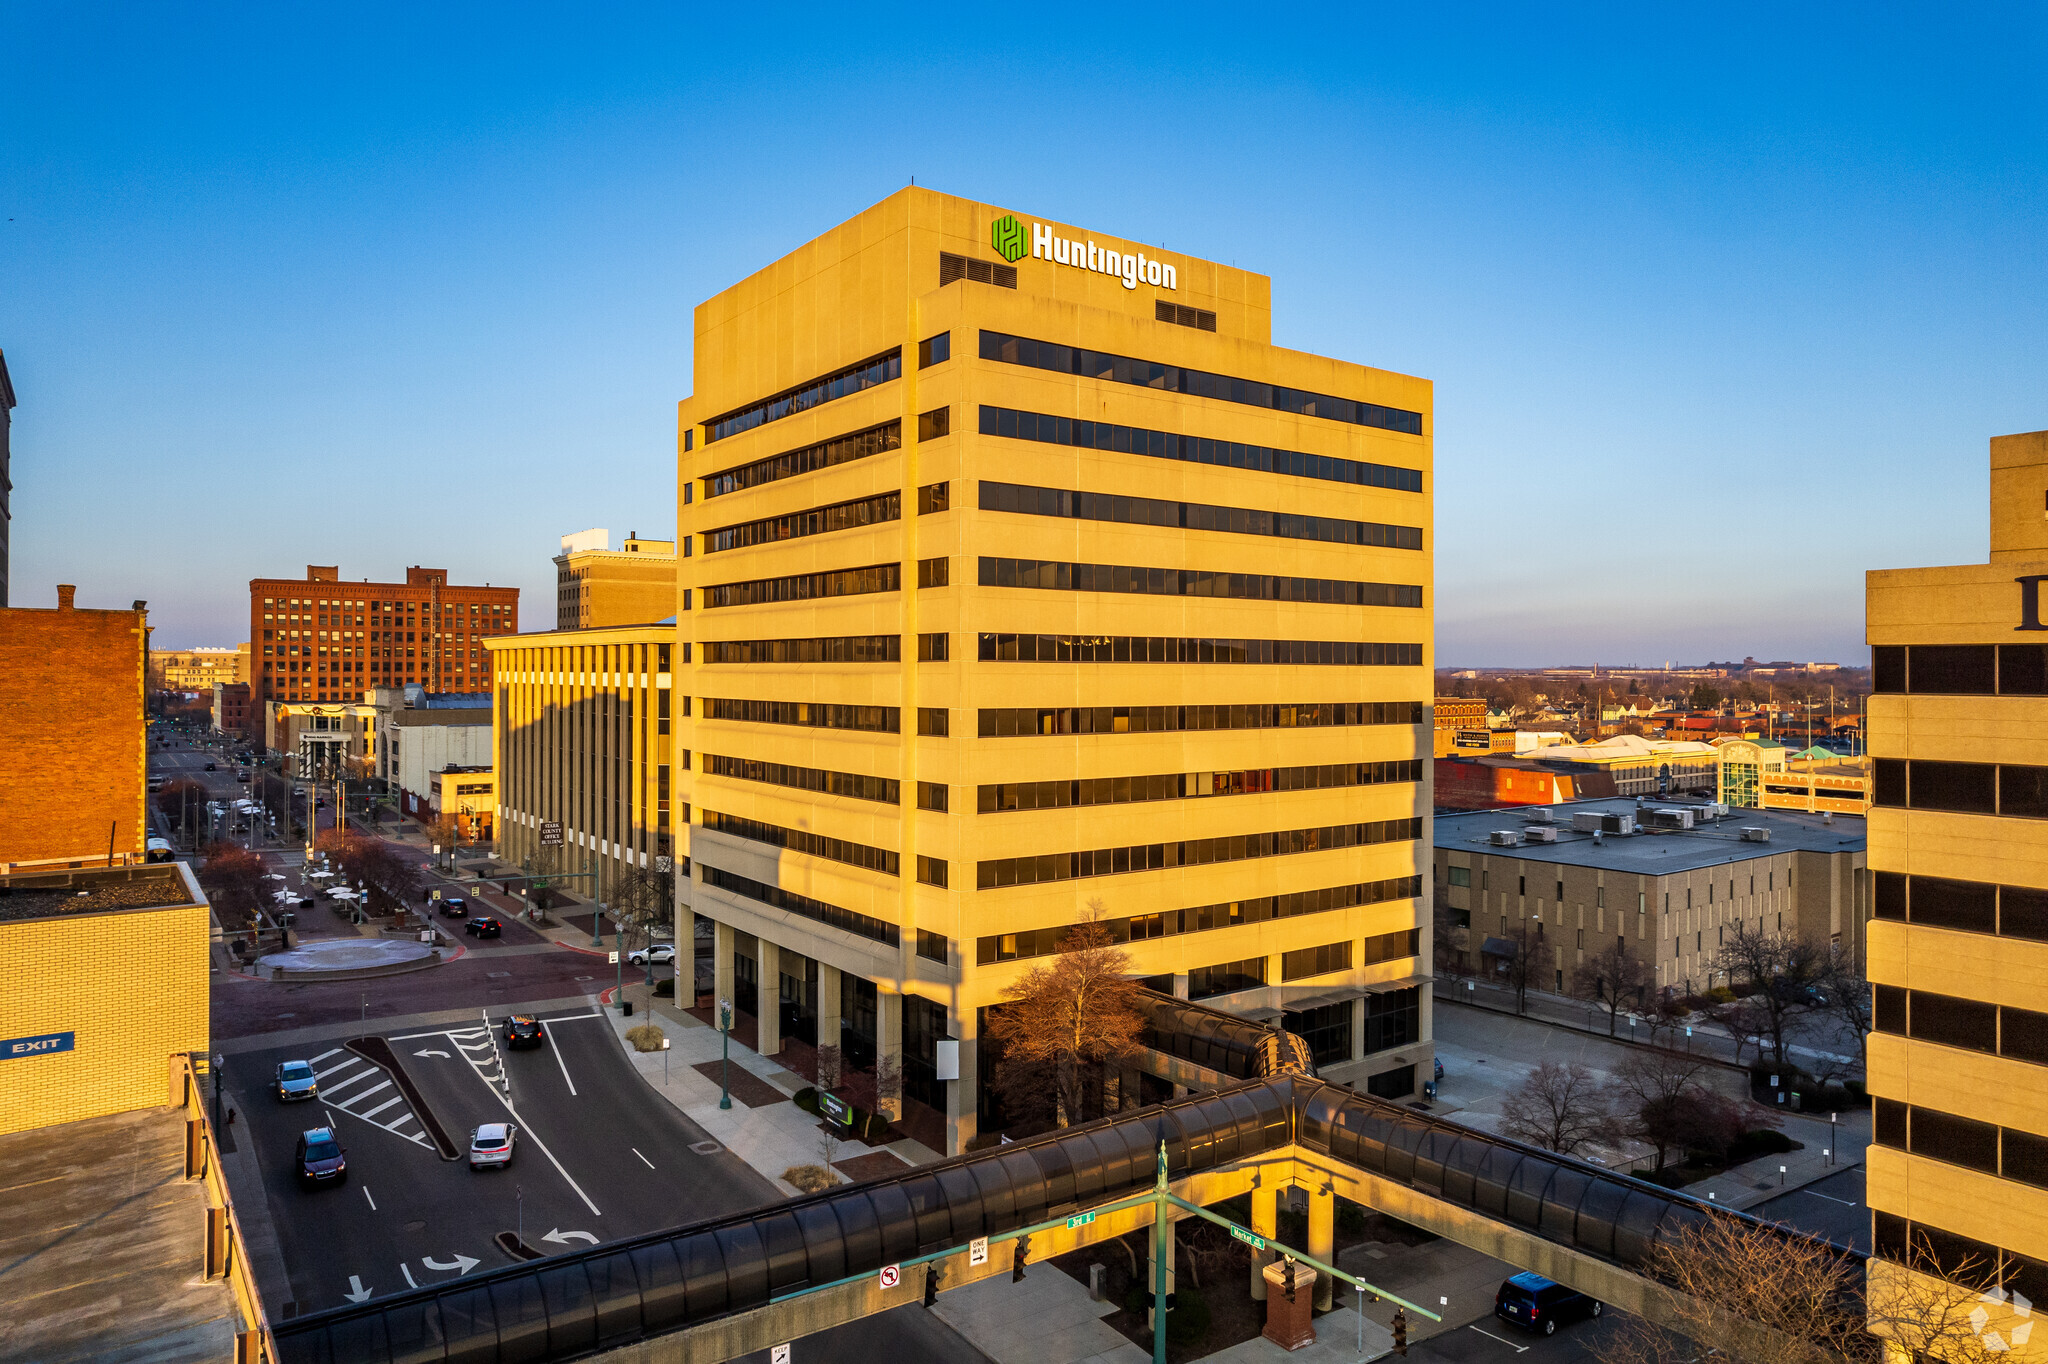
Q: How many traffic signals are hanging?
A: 4